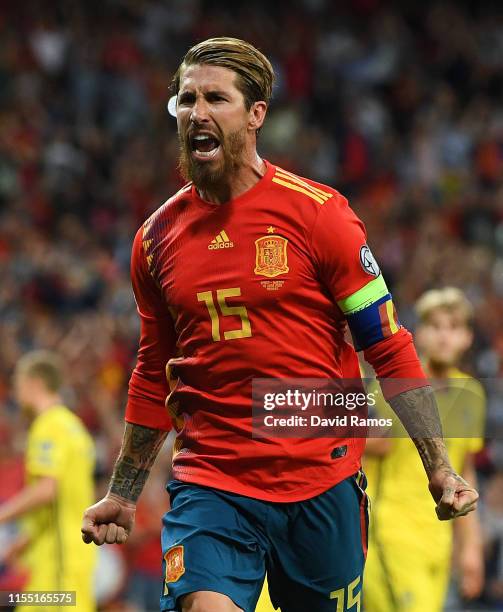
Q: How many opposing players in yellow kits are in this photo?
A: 2